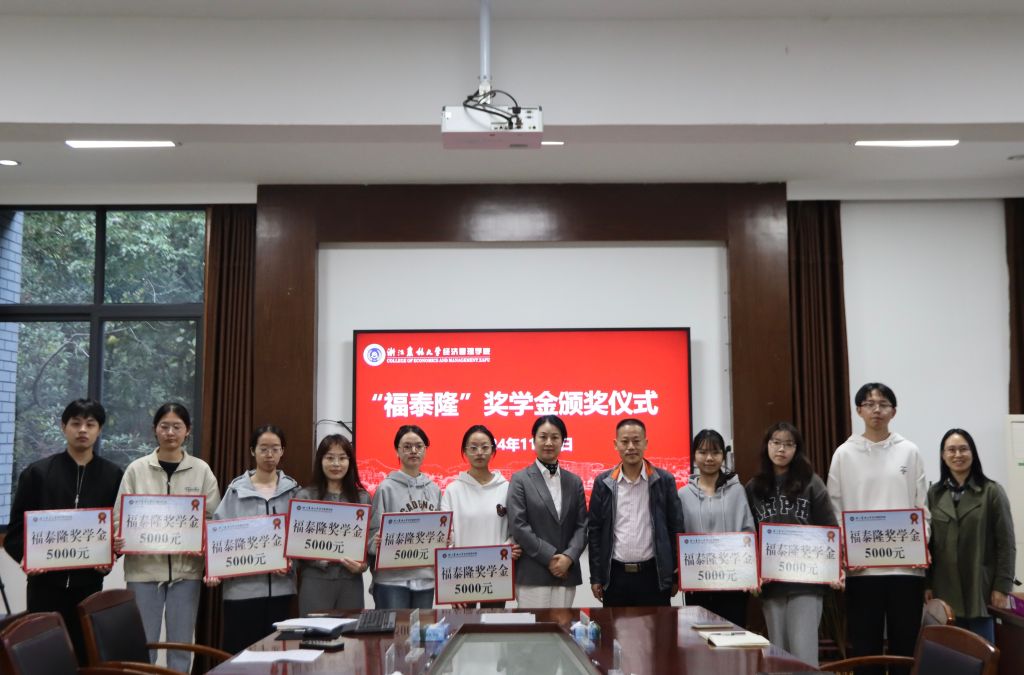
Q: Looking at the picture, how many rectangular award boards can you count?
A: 9